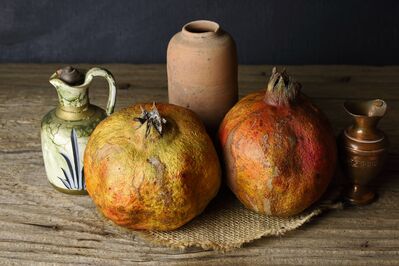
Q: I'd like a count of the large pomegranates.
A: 2